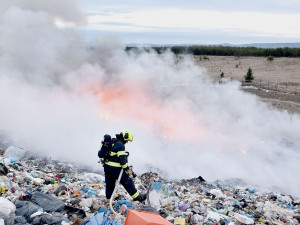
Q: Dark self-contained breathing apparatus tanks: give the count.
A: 1